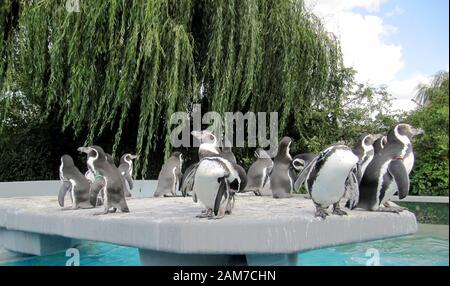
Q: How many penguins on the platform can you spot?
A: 15